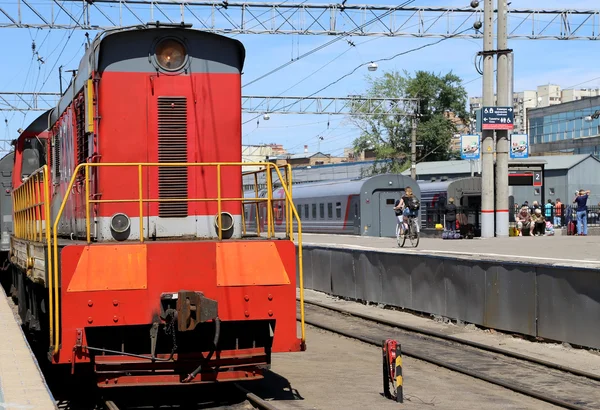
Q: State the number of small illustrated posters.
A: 2